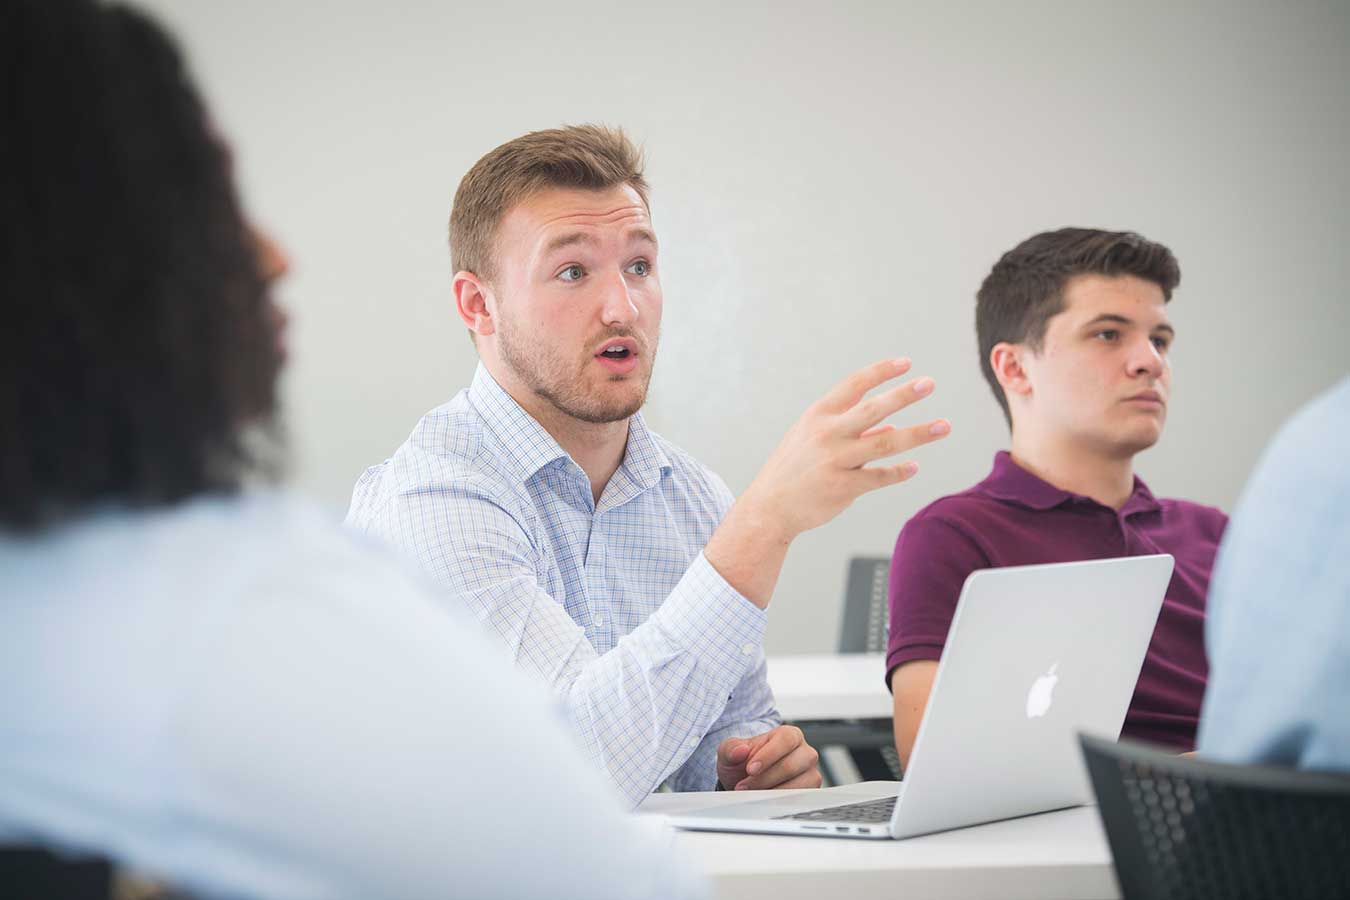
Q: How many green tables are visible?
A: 0